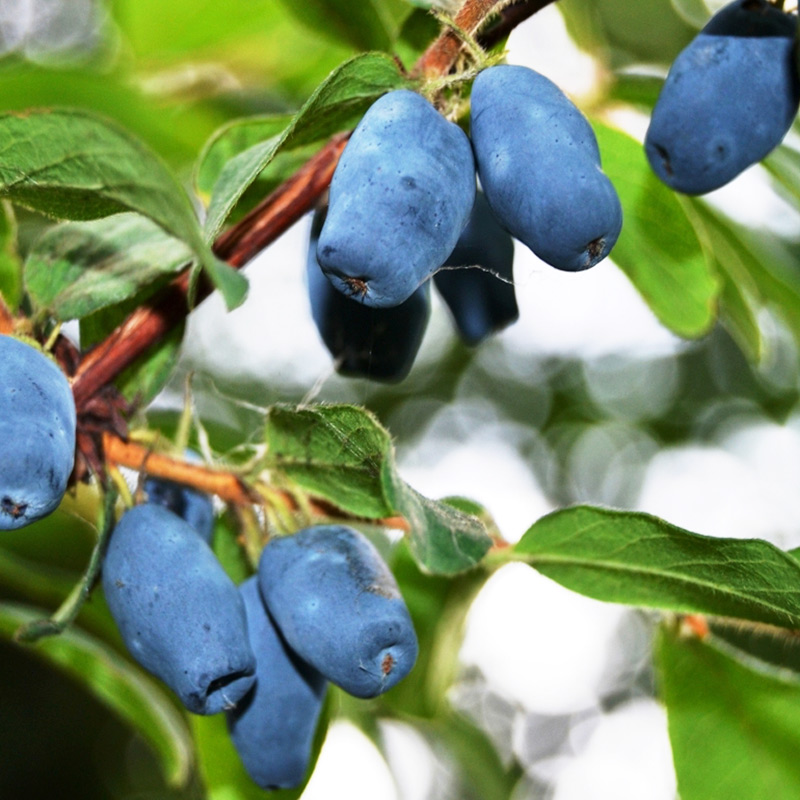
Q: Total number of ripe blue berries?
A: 10